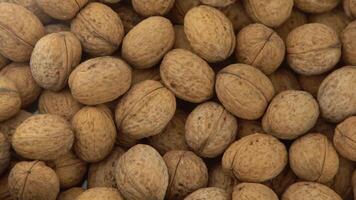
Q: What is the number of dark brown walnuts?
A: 0